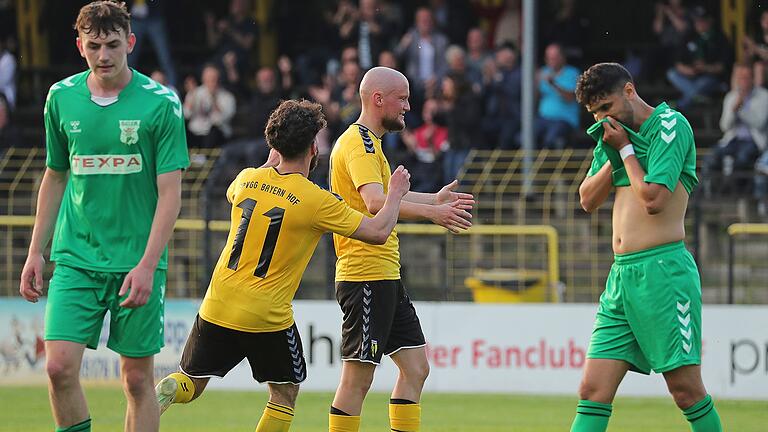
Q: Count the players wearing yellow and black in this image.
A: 2